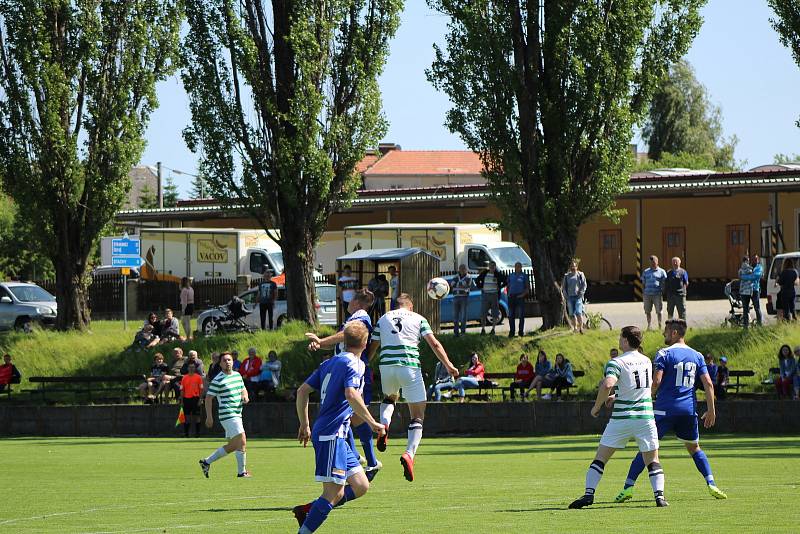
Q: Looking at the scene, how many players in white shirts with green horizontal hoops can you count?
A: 3